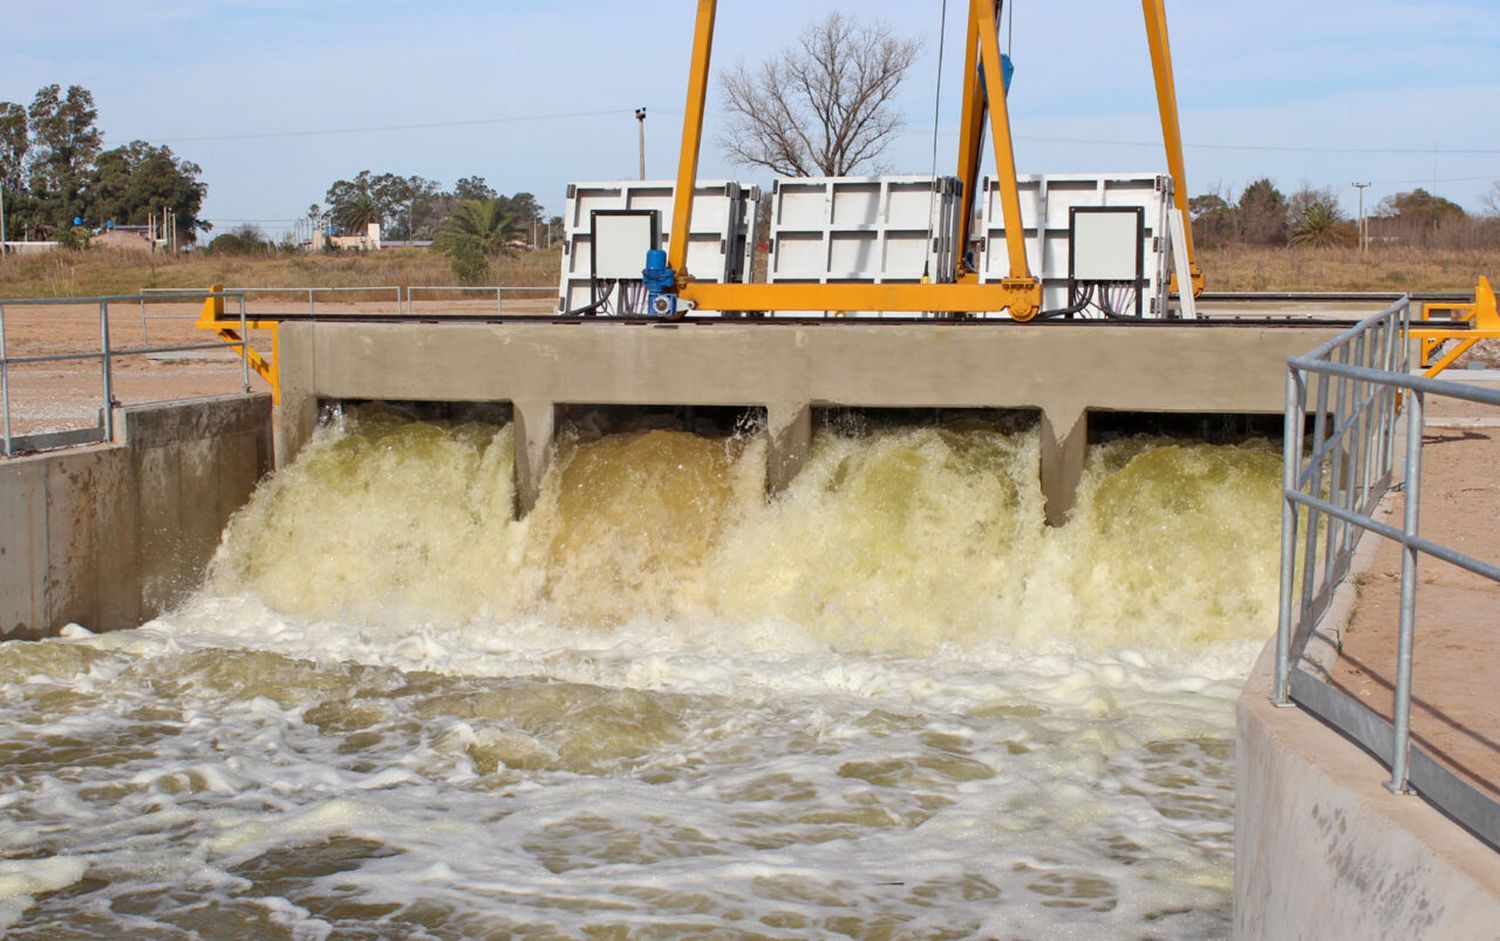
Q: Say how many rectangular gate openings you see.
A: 4